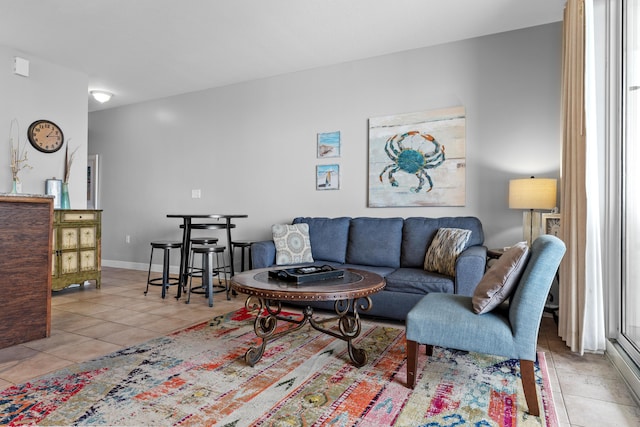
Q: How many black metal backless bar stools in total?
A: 4